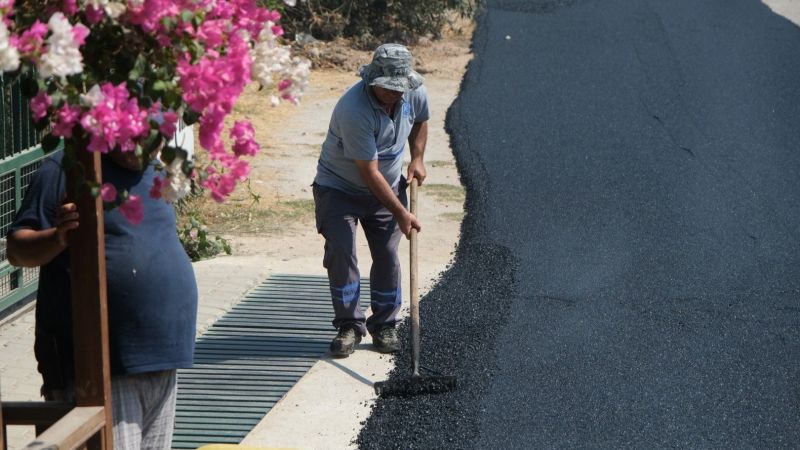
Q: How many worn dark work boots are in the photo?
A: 2